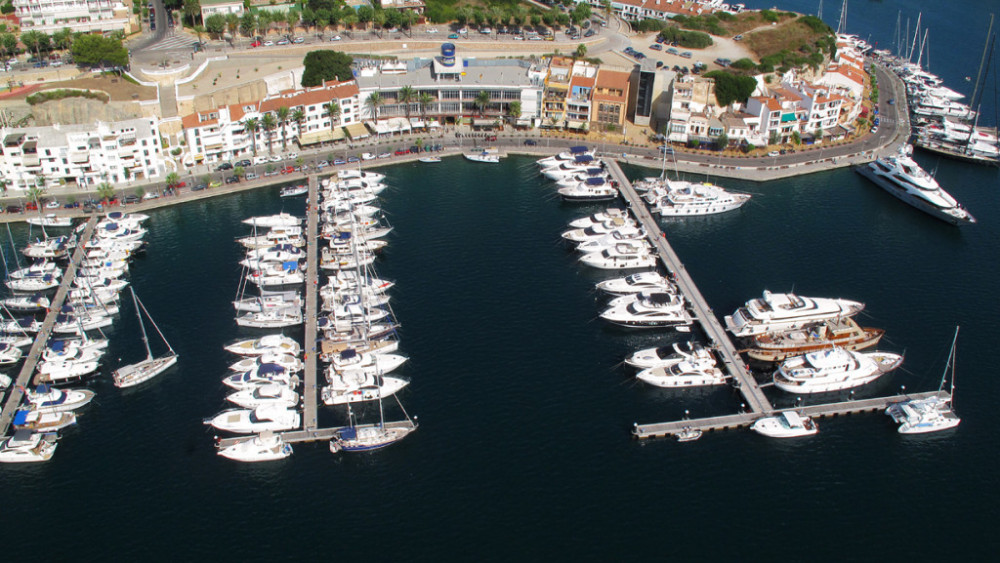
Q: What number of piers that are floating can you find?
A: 3